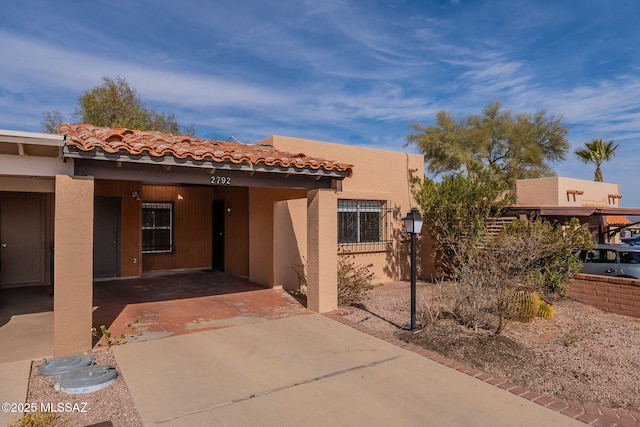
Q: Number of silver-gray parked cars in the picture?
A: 1